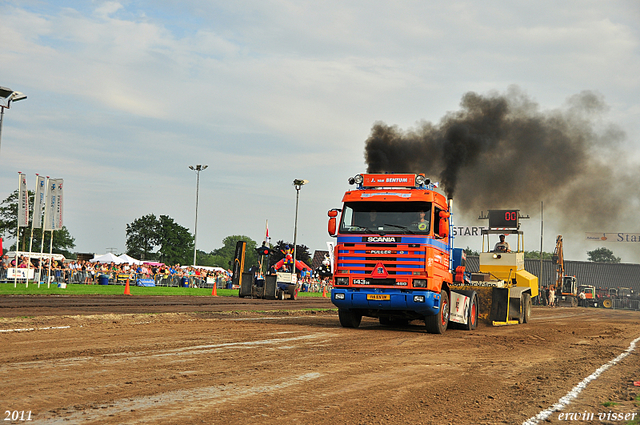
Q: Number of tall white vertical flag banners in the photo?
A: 4